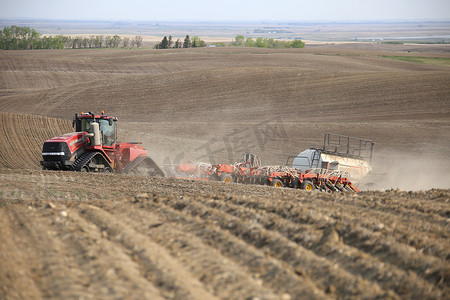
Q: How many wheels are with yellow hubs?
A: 3